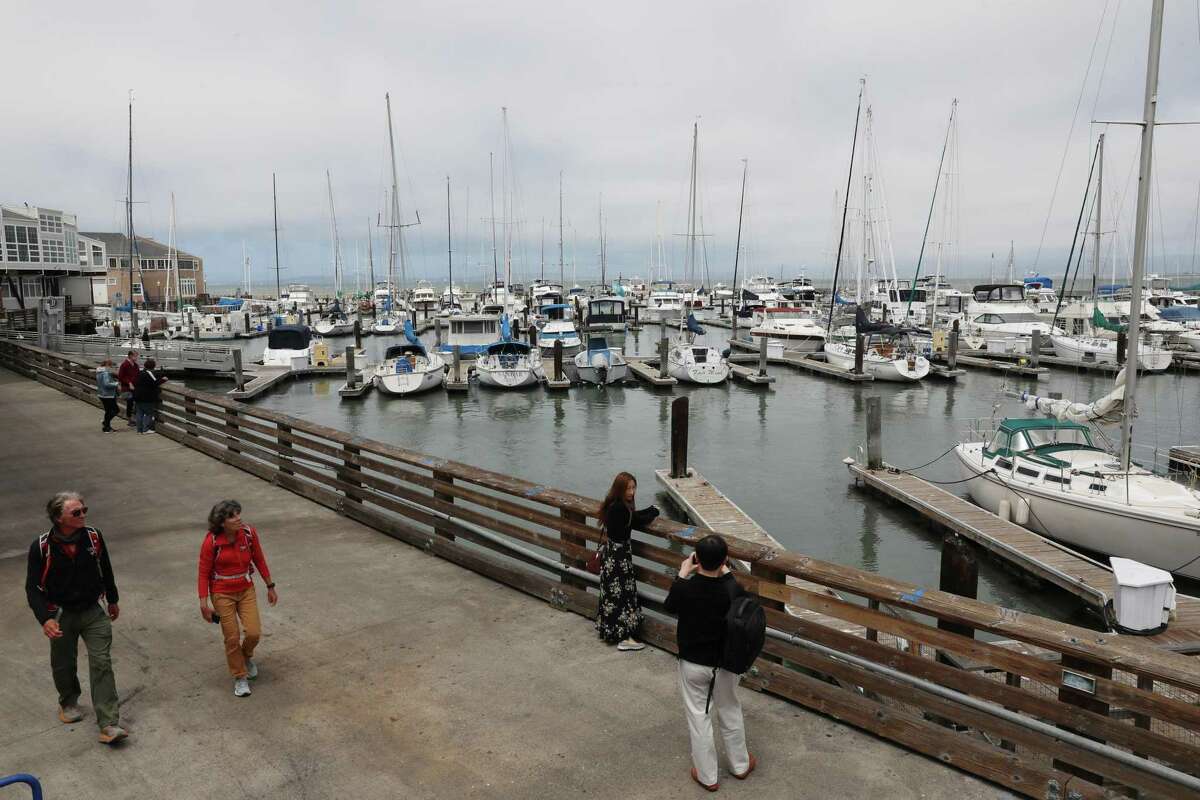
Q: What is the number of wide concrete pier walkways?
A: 1